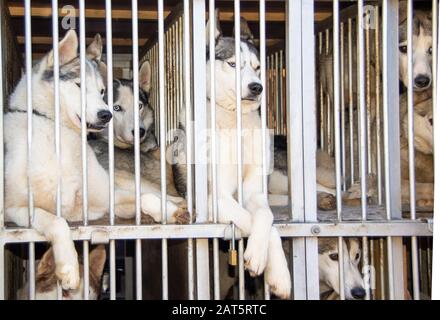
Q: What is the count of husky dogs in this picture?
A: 7